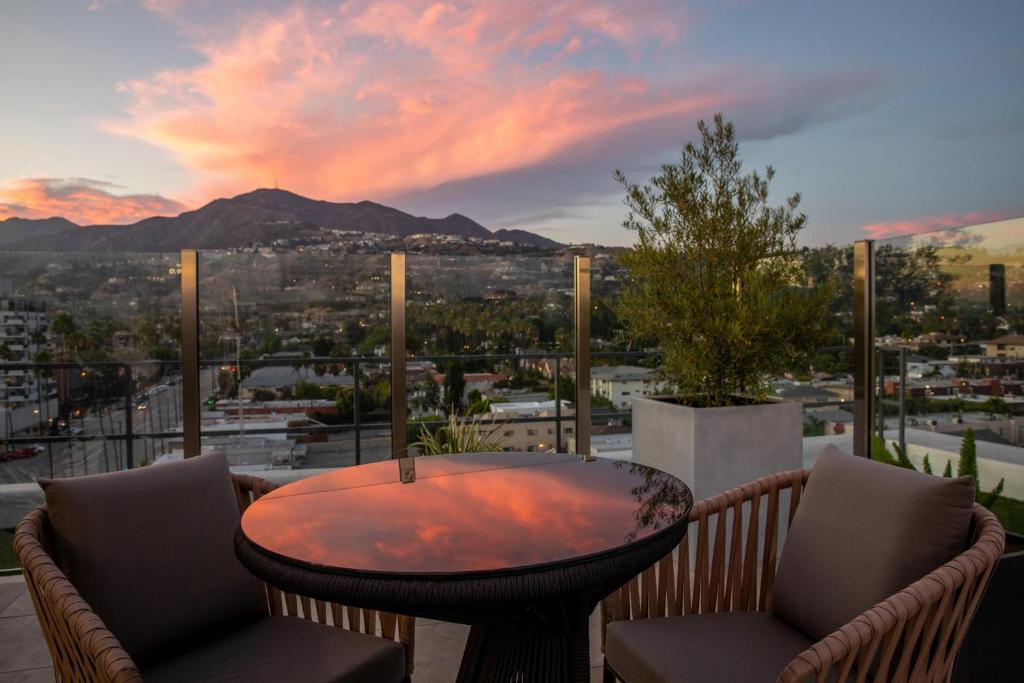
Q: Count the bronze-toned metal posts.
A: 4